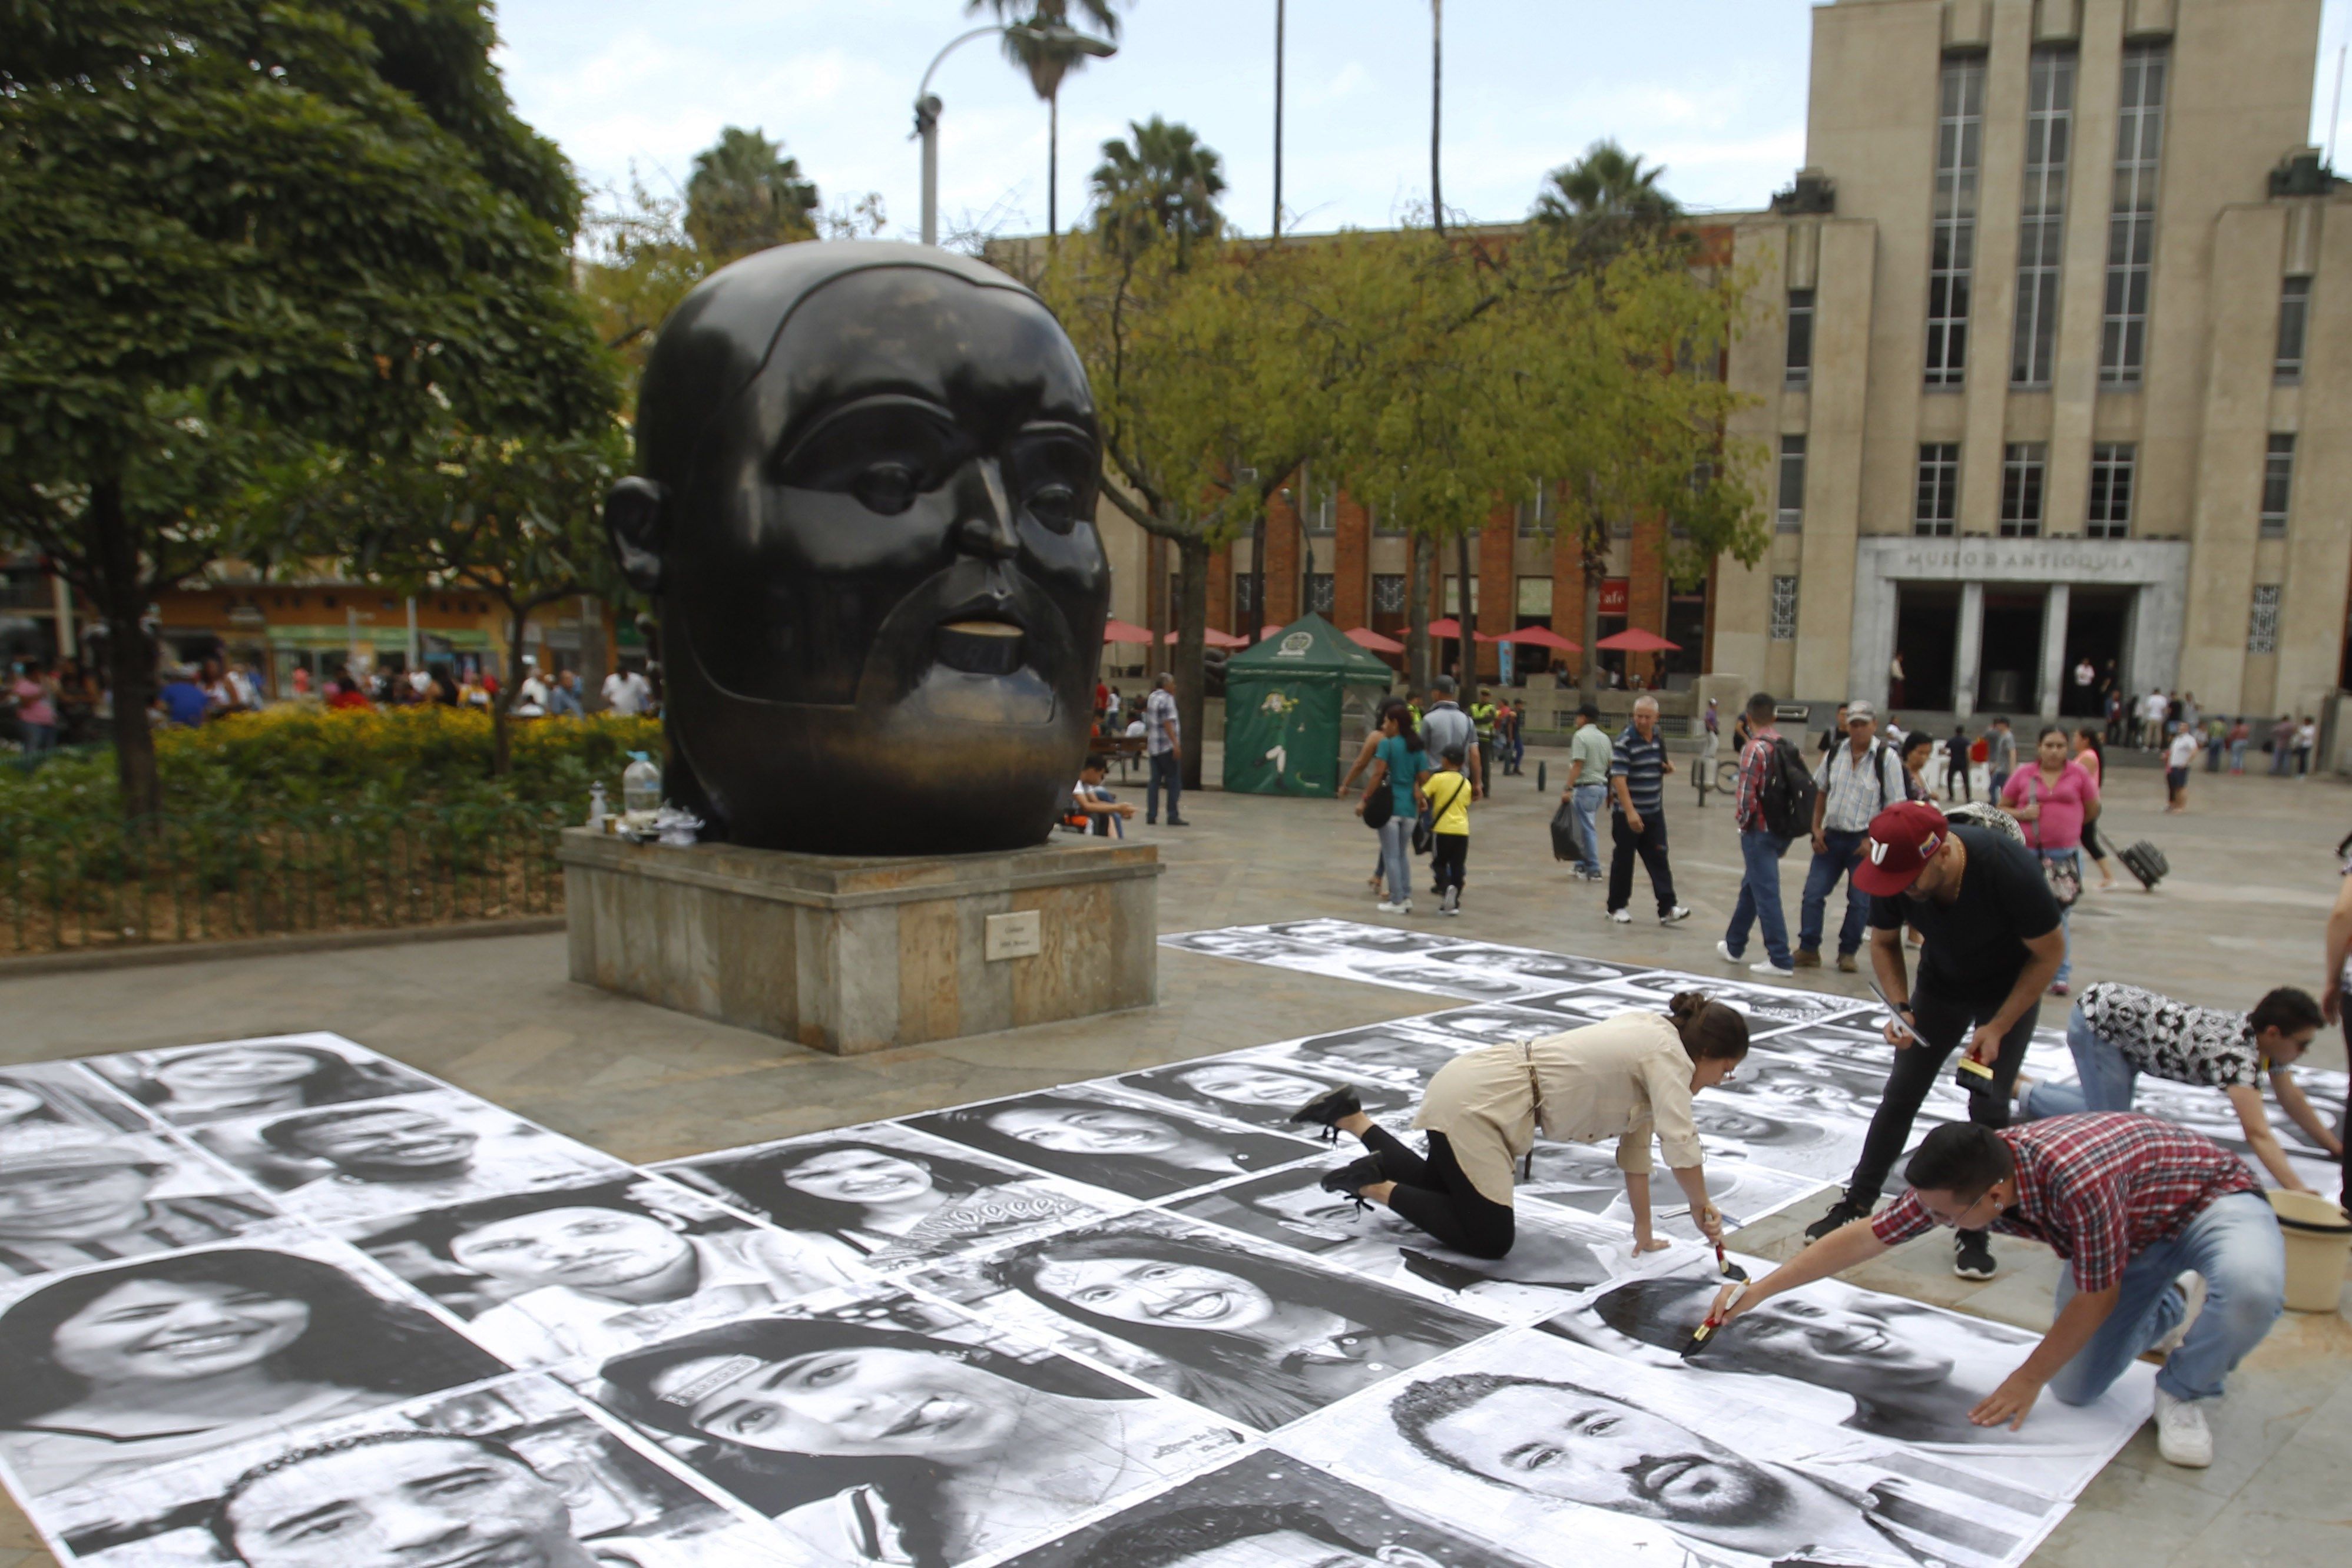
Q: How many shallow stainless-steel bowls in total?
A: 0